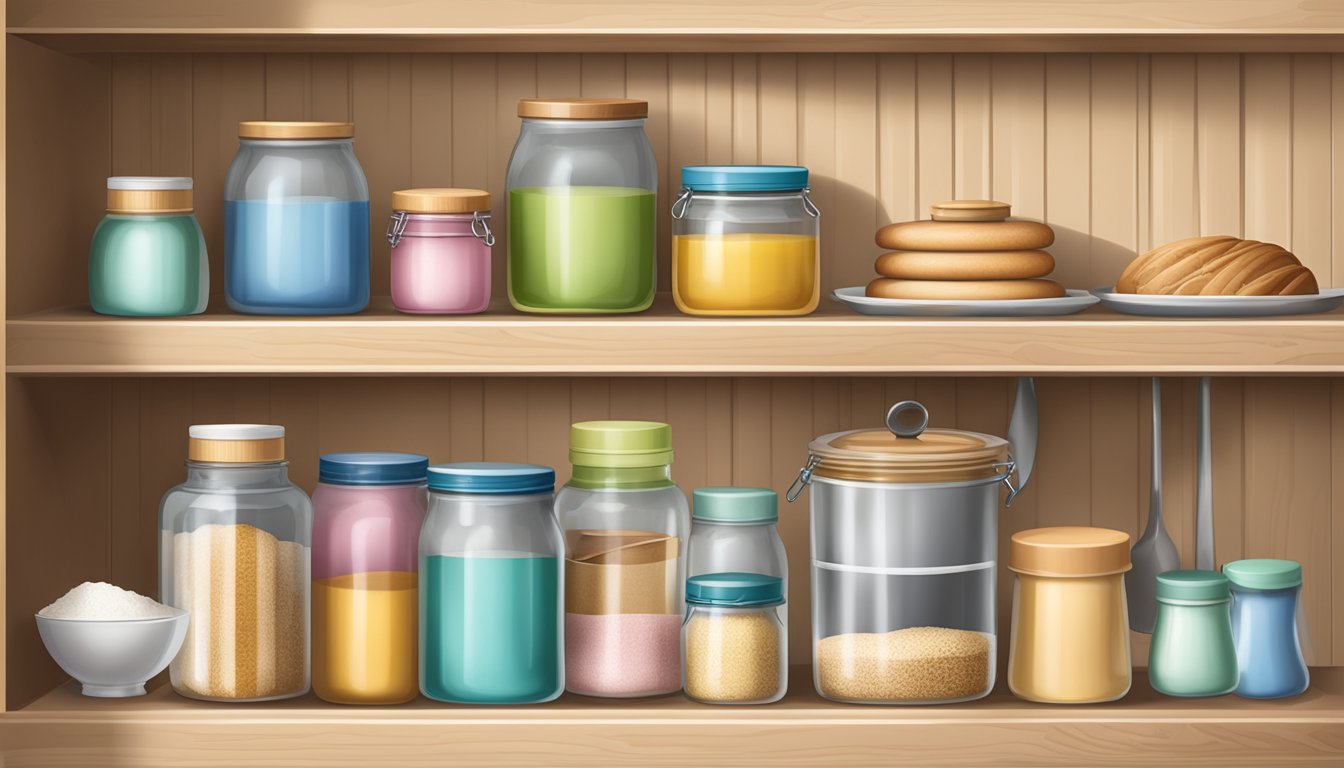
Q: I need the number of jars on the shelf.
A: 15